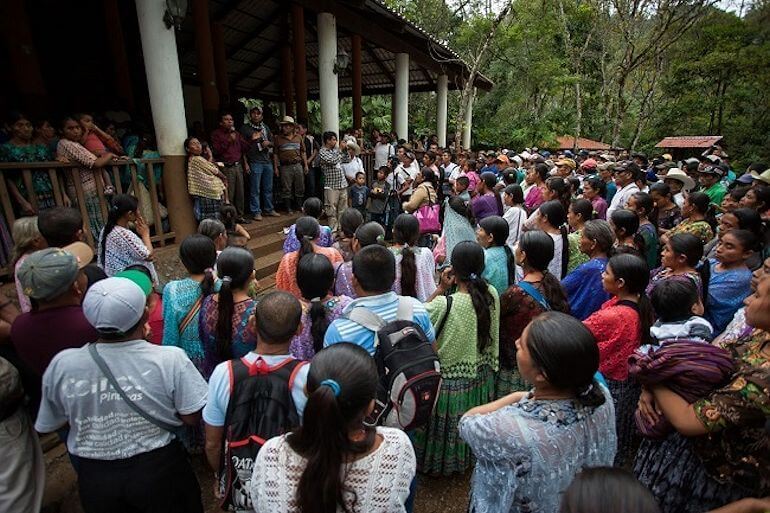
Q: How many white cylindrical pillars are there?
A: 5